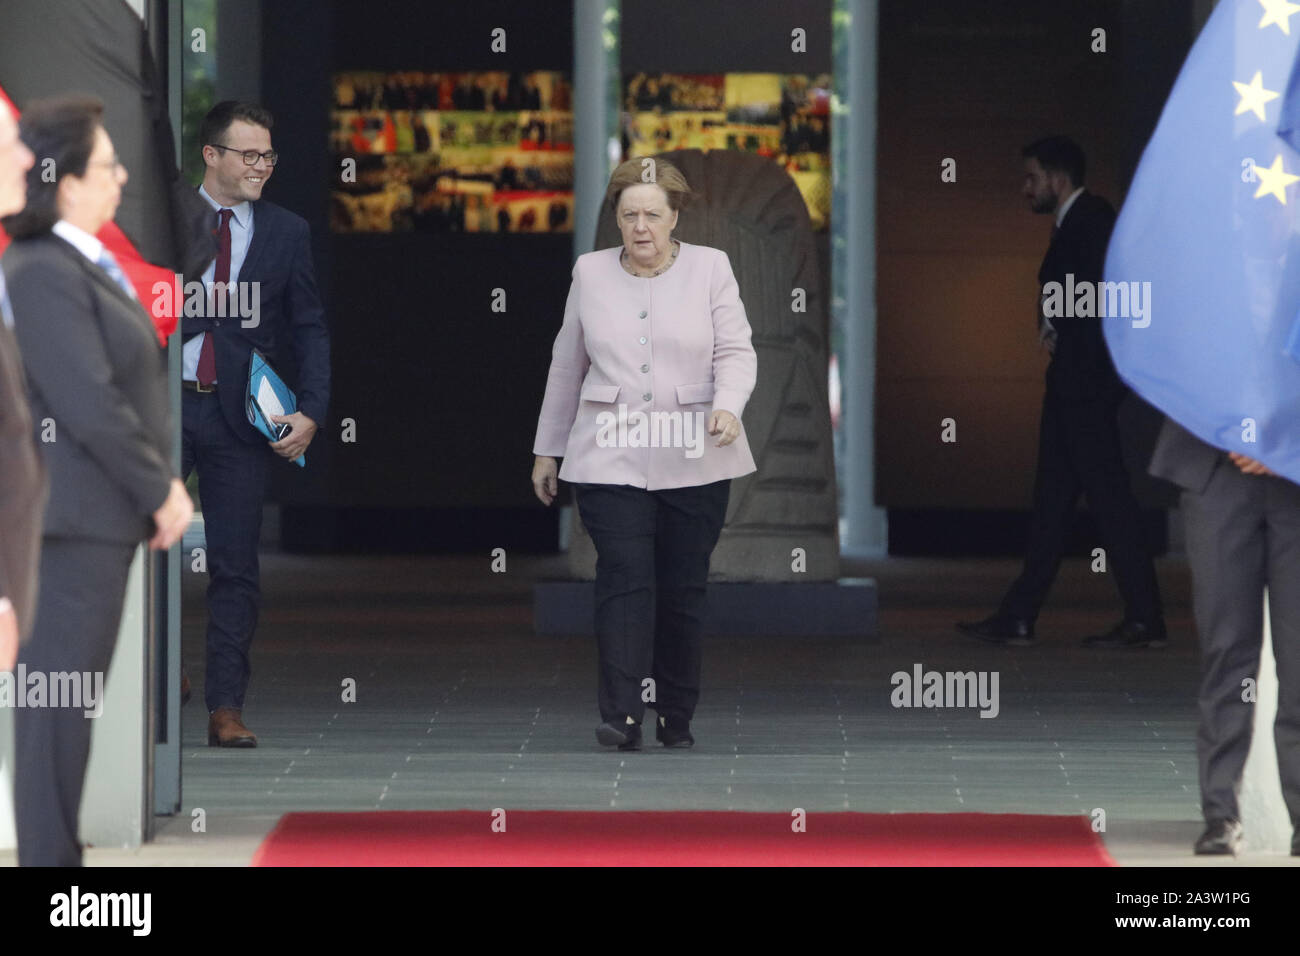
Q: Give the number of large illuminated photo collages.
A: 2